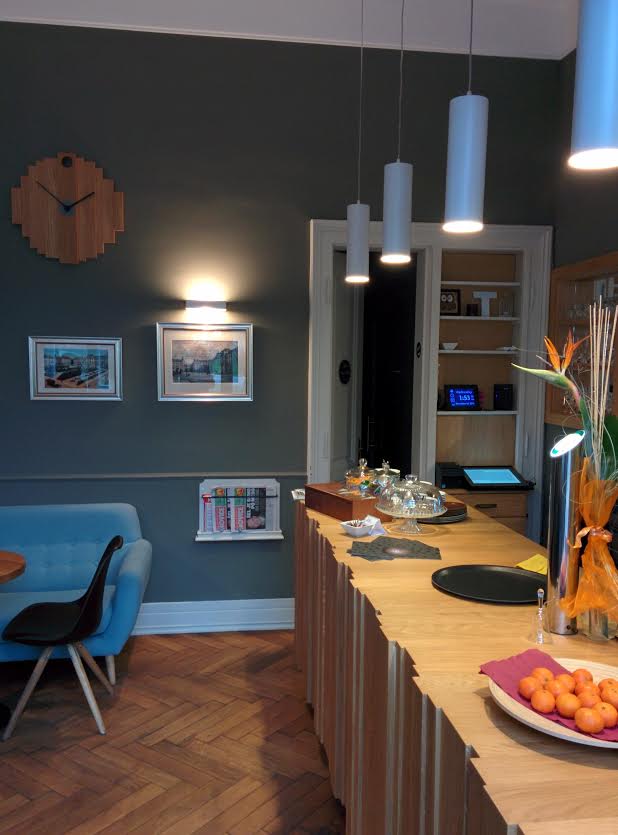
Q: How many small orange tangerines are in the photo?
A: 13